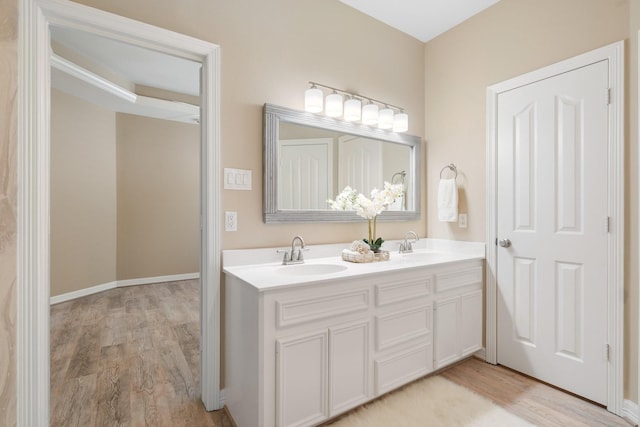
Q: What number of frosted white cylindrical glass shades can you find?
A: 6